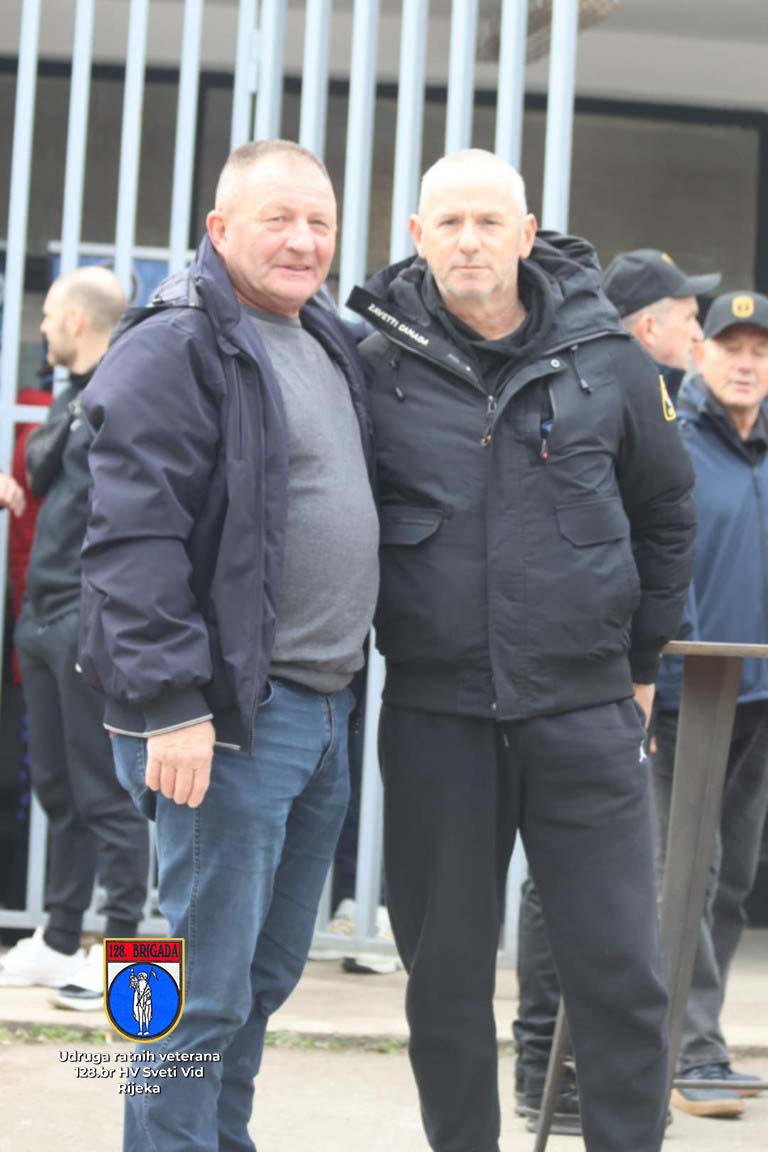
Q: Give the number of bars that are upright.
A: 12